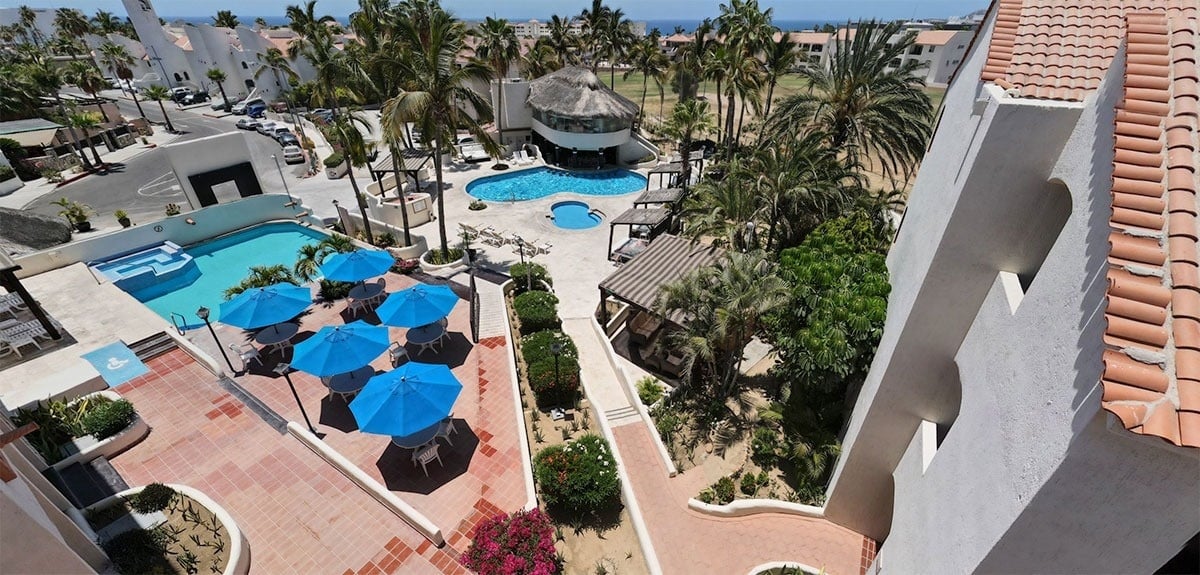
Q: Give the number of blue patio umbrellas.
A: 5